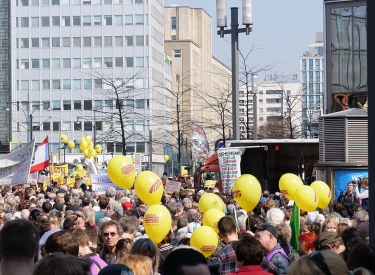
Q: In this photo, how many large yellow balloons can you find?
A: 10